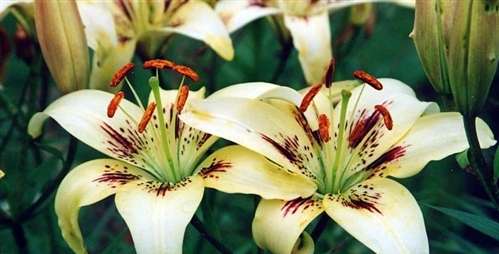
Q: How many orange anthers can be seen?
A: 12